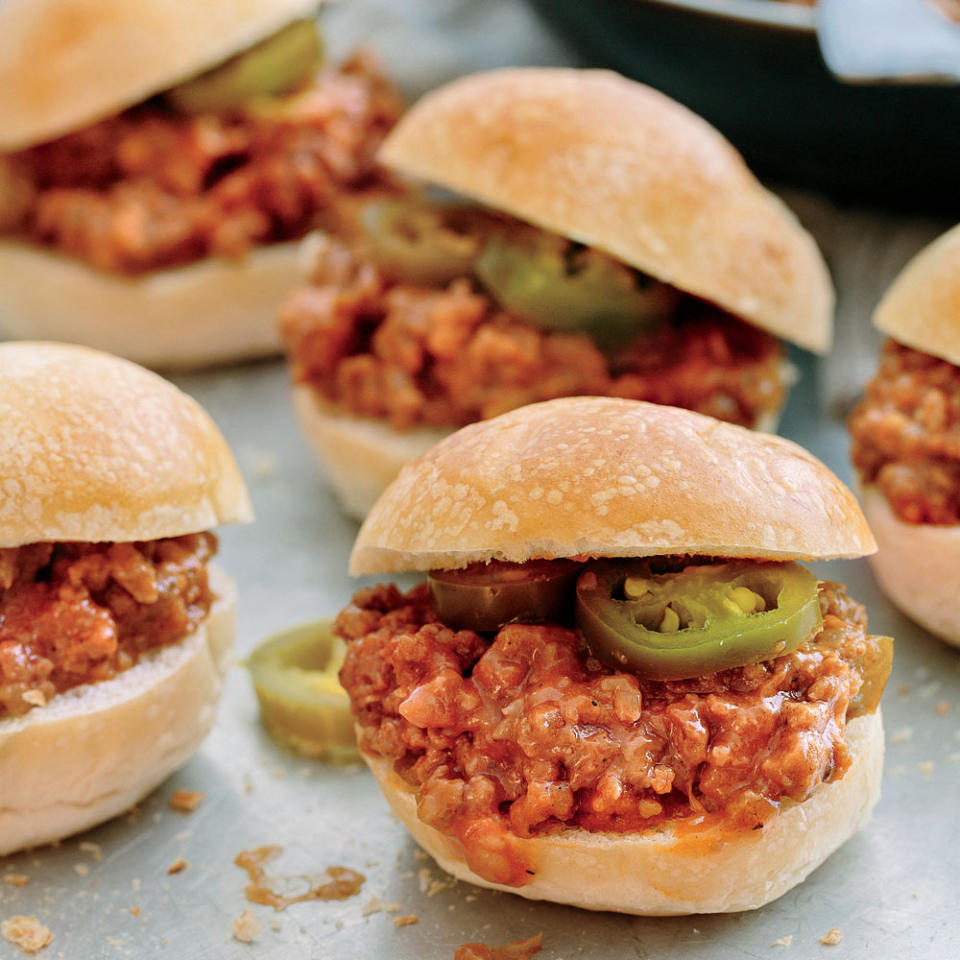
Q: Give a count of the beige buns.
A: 5